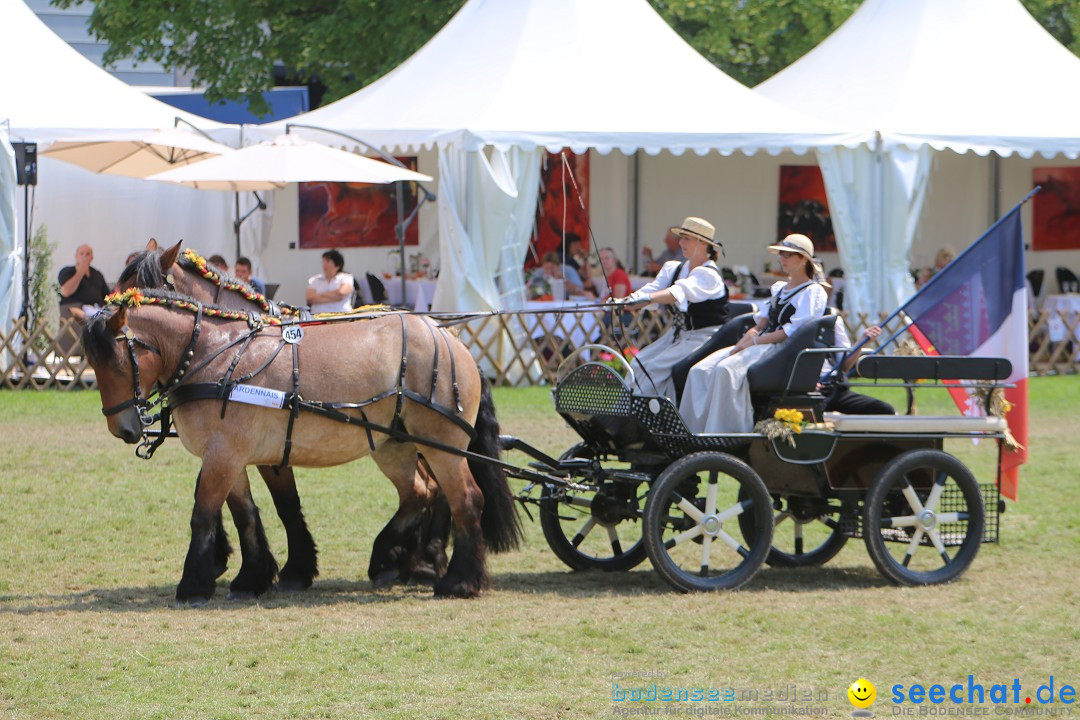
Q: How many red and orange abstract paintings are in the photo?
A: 4